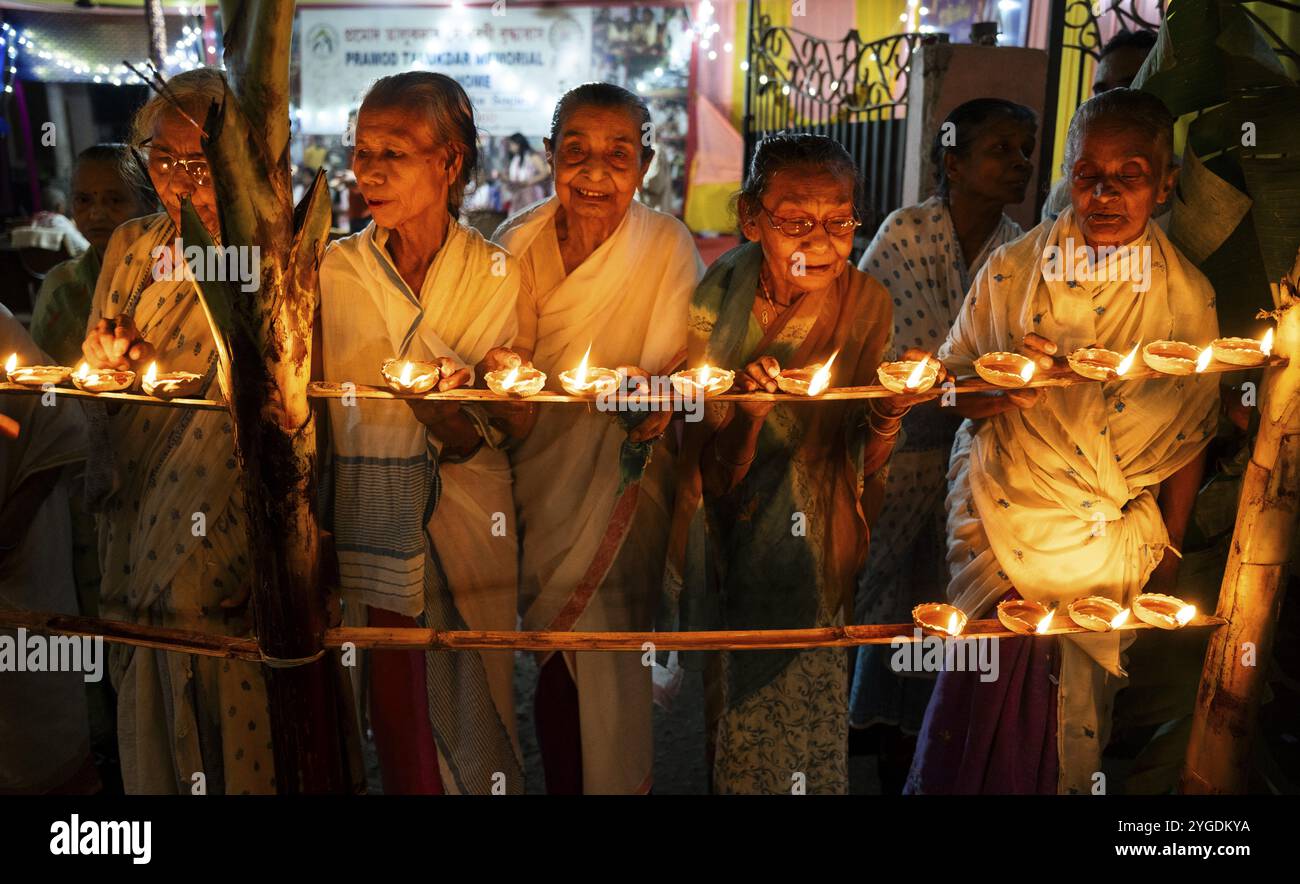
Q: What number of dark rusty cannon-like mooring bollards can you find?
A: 0